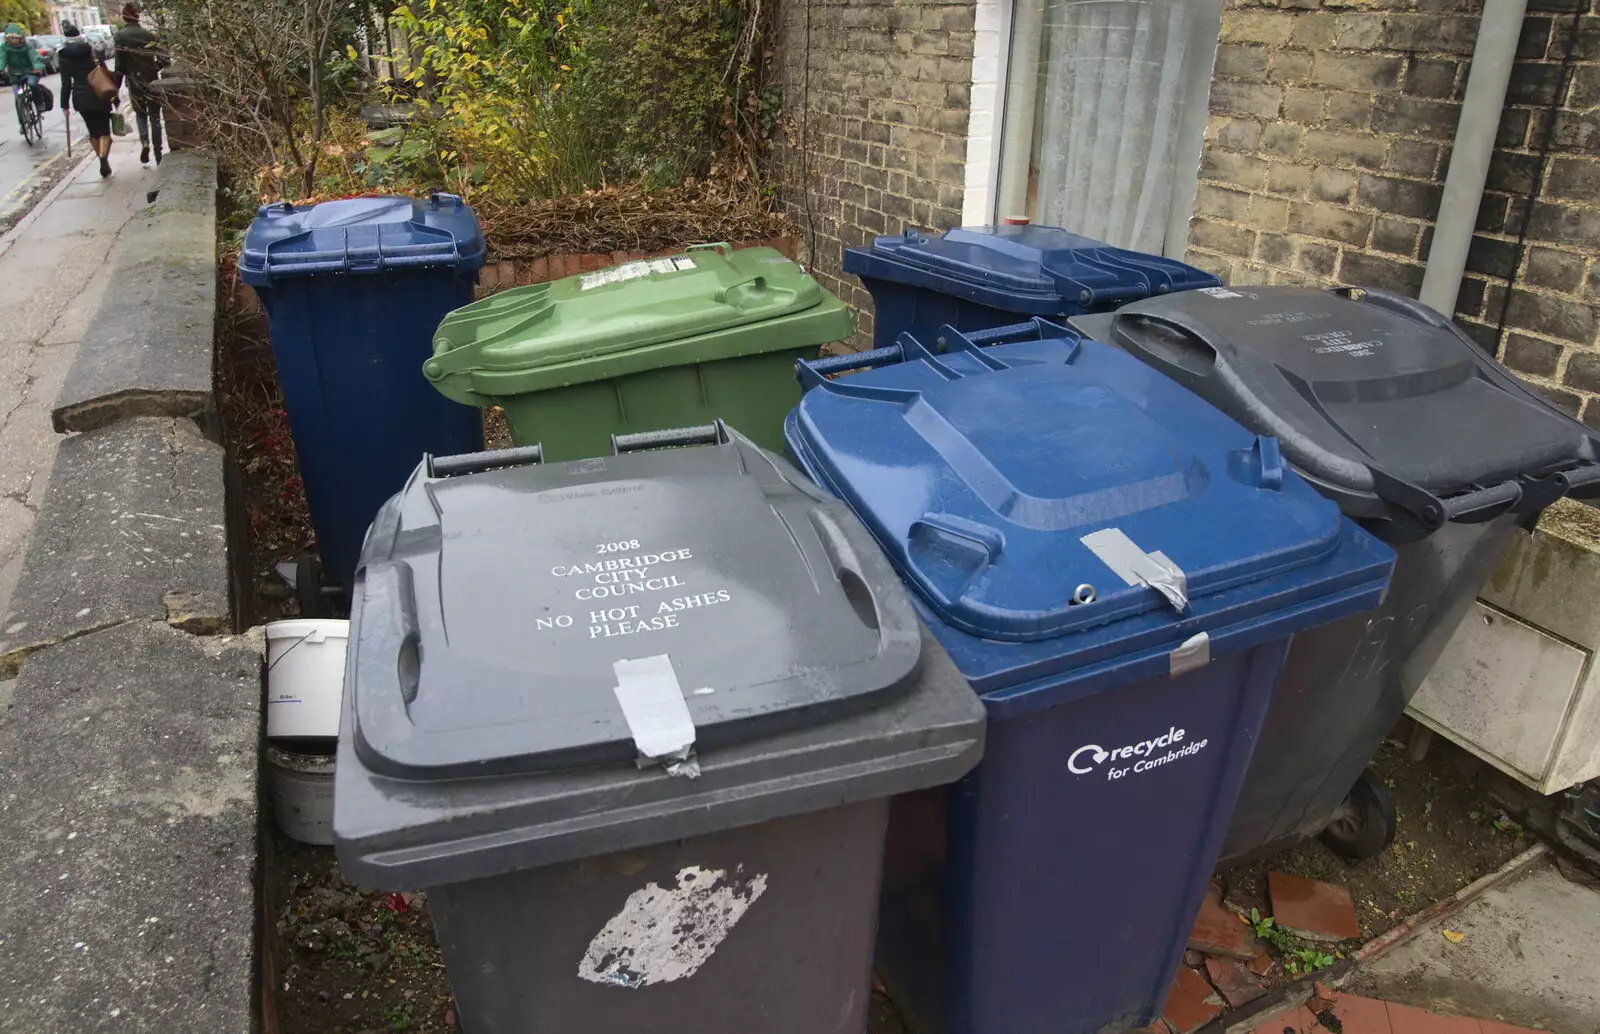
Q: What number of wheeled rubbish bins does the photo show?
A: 6